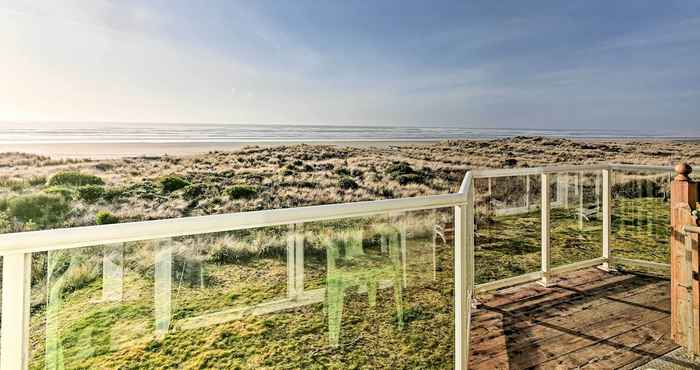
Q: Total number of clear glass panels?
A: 4